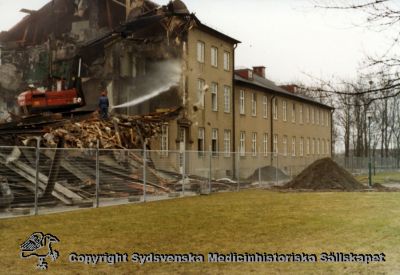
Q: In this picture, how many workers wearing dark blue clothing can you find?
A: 1